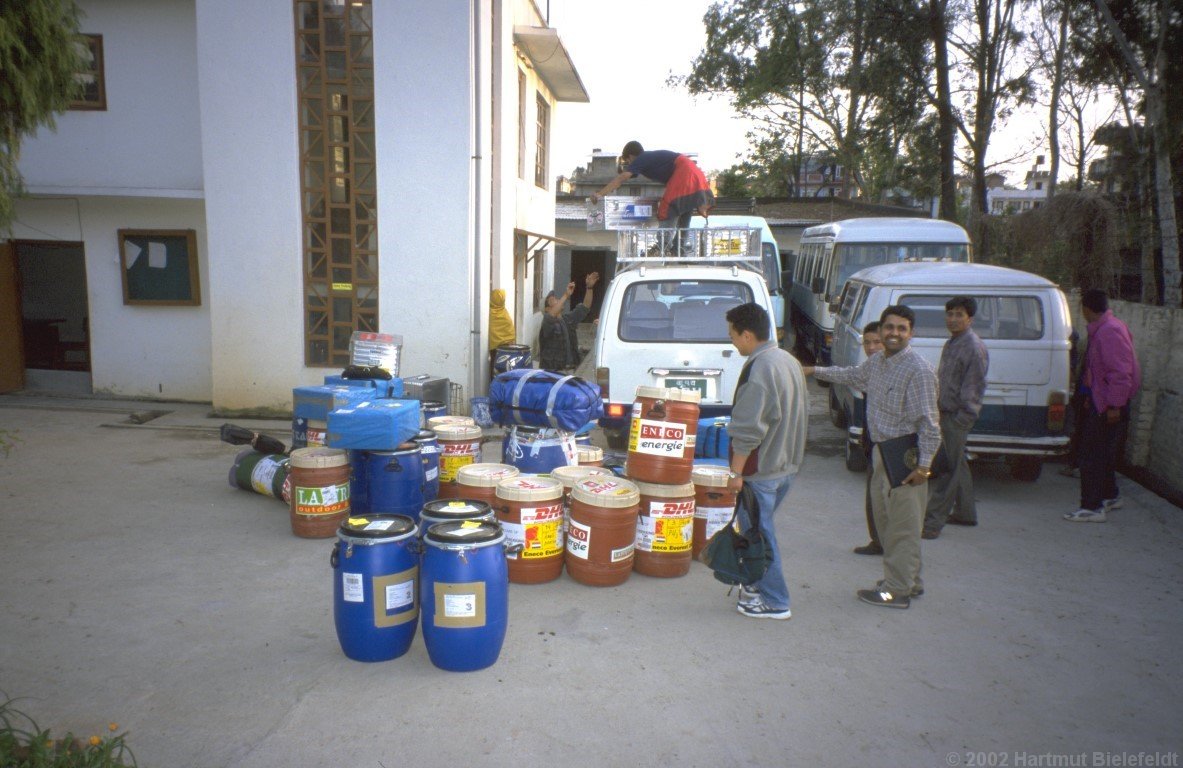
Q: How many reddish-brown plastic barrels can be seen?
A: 12